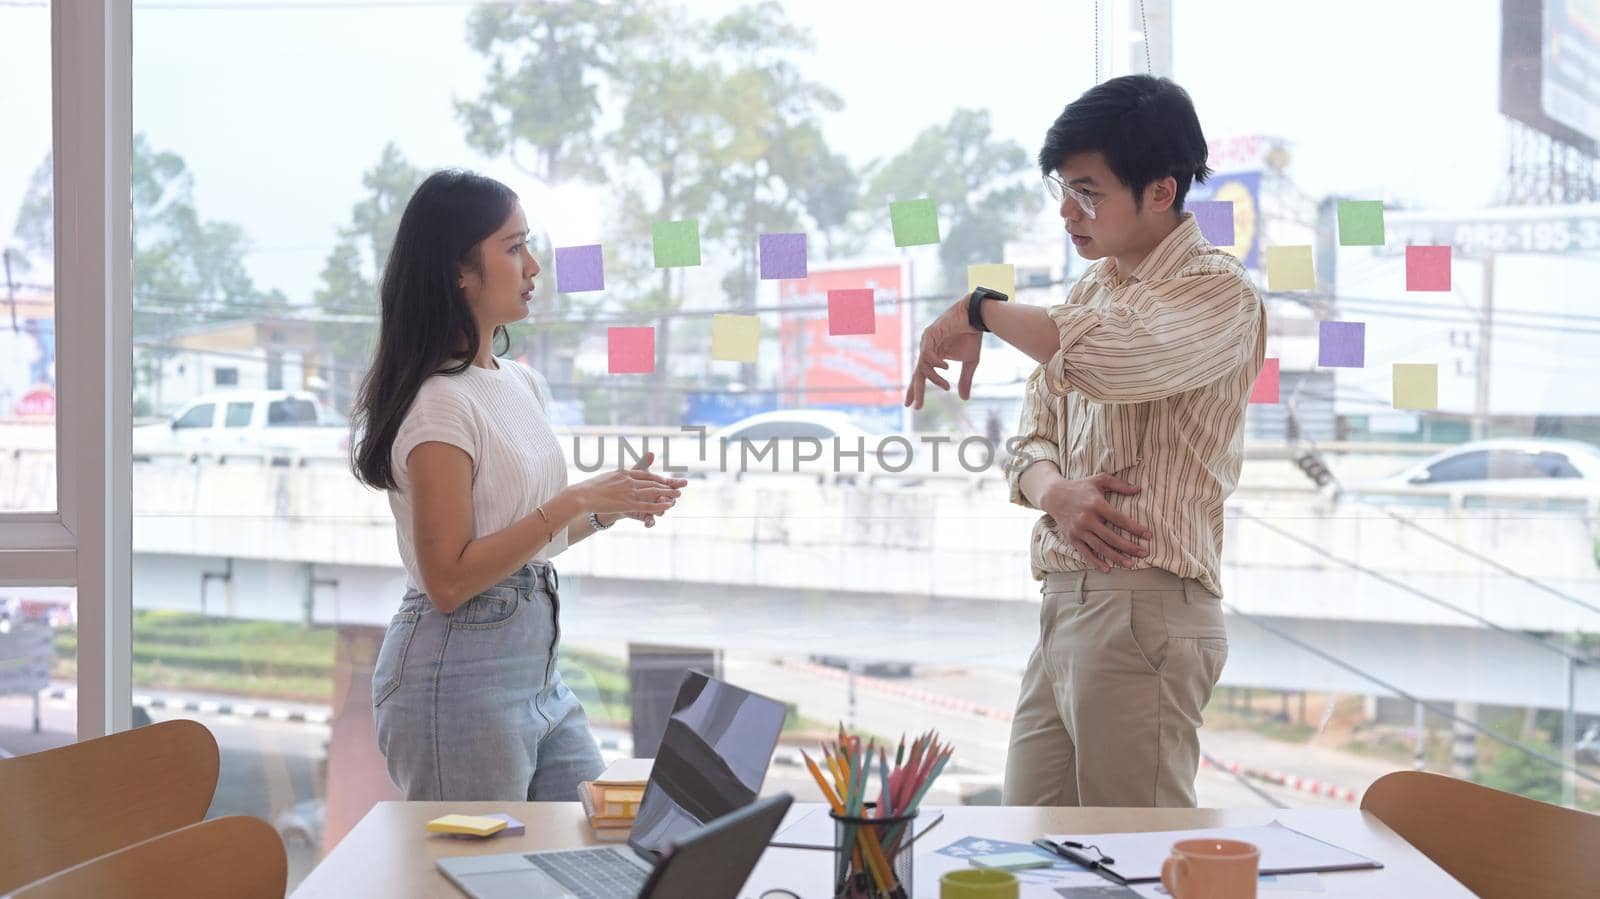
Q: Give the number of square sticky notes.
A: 15